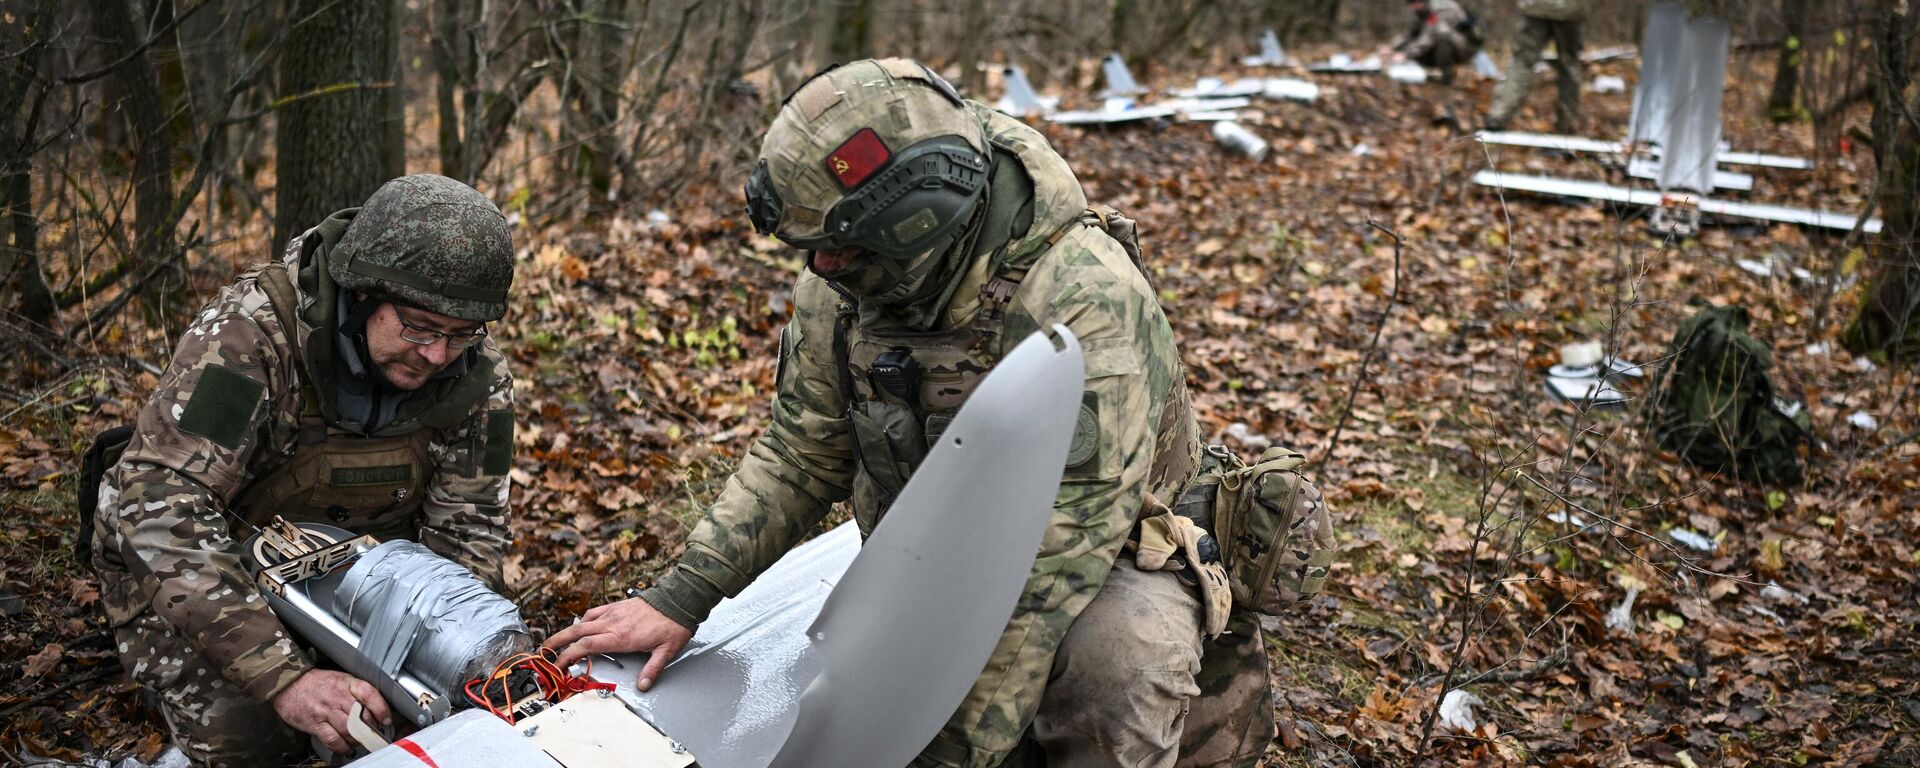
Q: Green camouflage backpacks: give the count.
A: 1